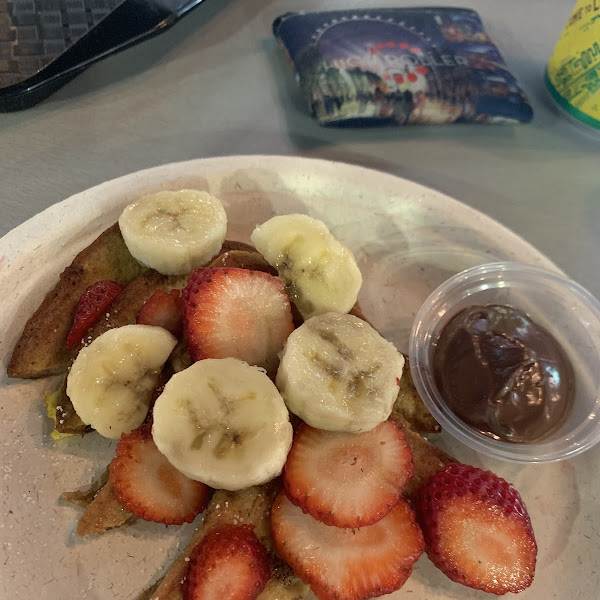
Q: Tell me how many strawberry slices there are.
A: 8